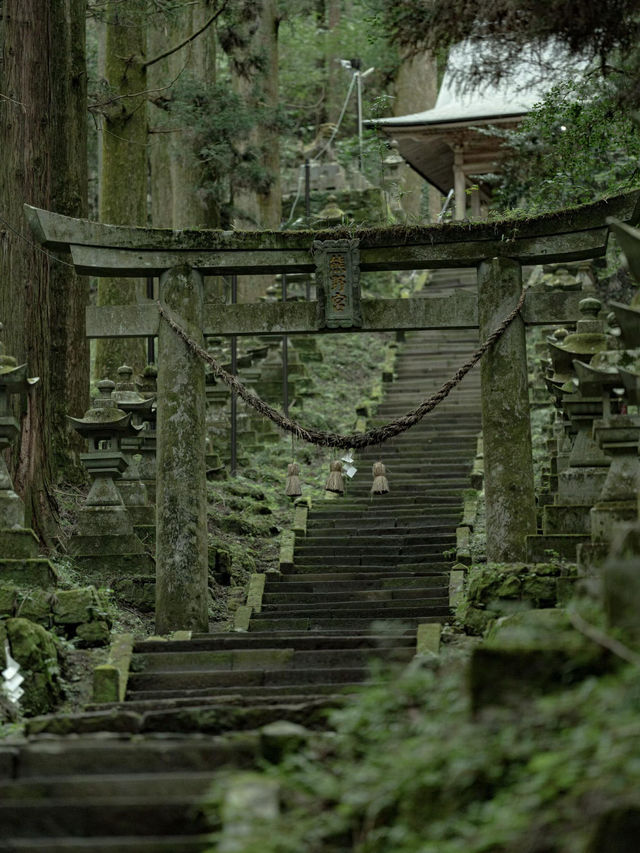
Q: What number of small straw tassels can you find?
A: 3